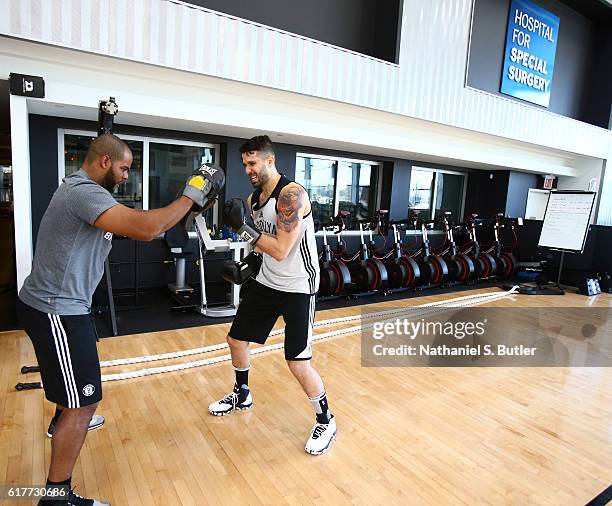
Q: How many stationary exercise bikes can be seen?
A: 7